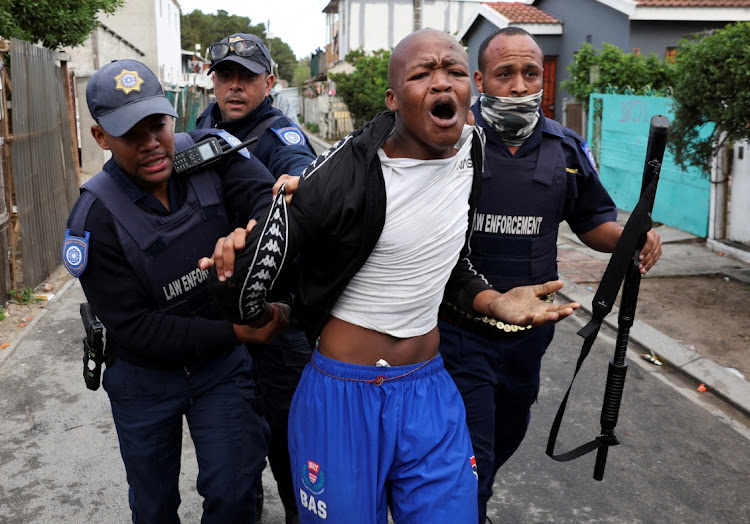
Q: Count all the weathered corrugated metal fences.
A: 1